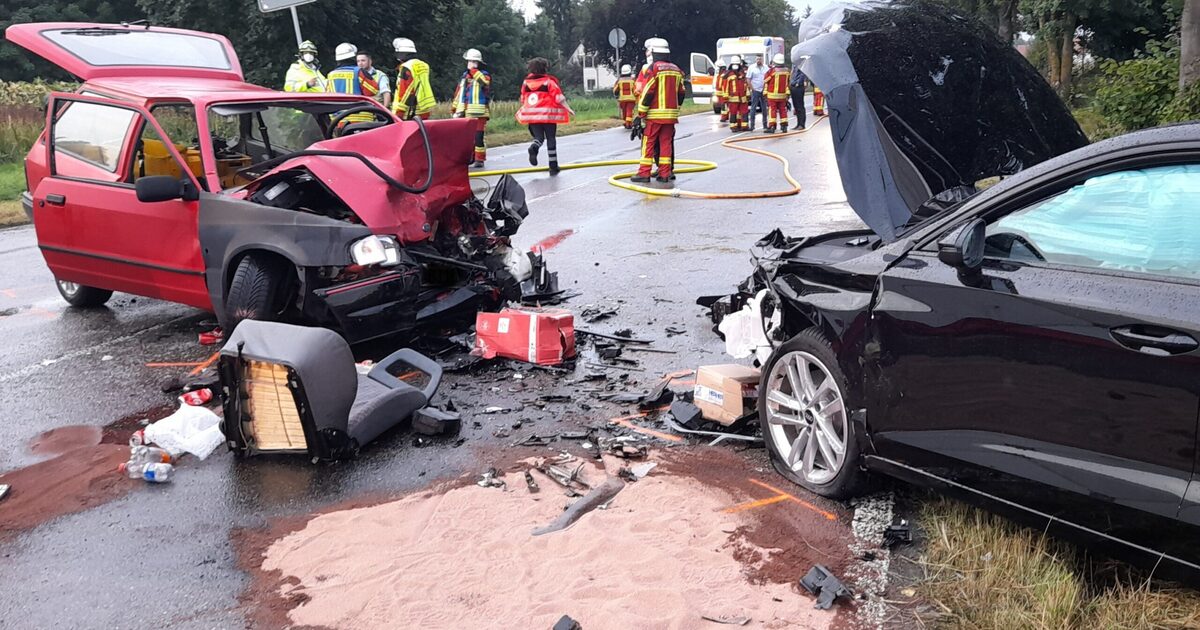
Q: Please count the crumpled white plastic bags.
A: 1